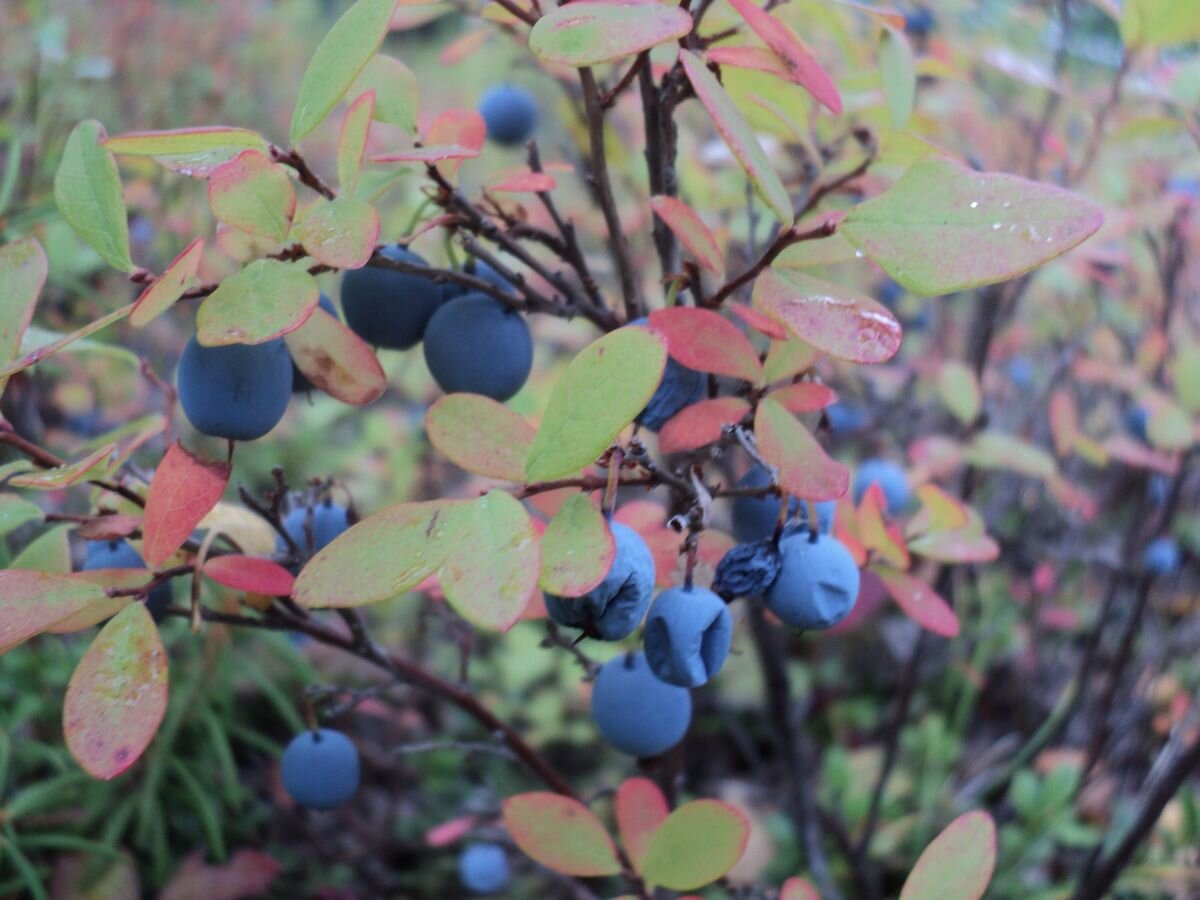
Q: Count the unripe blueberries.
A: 0